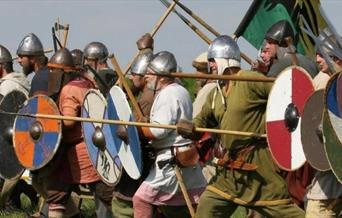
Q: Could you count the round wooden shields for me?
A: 7